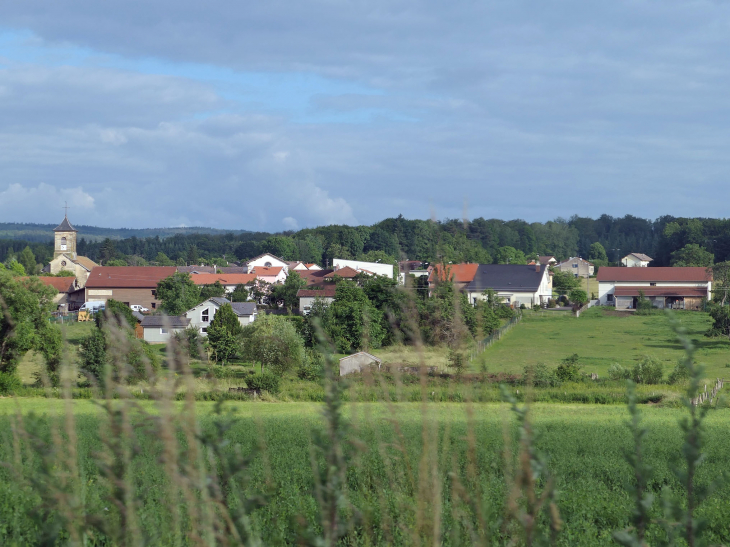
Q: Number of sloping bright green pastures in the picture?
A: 1